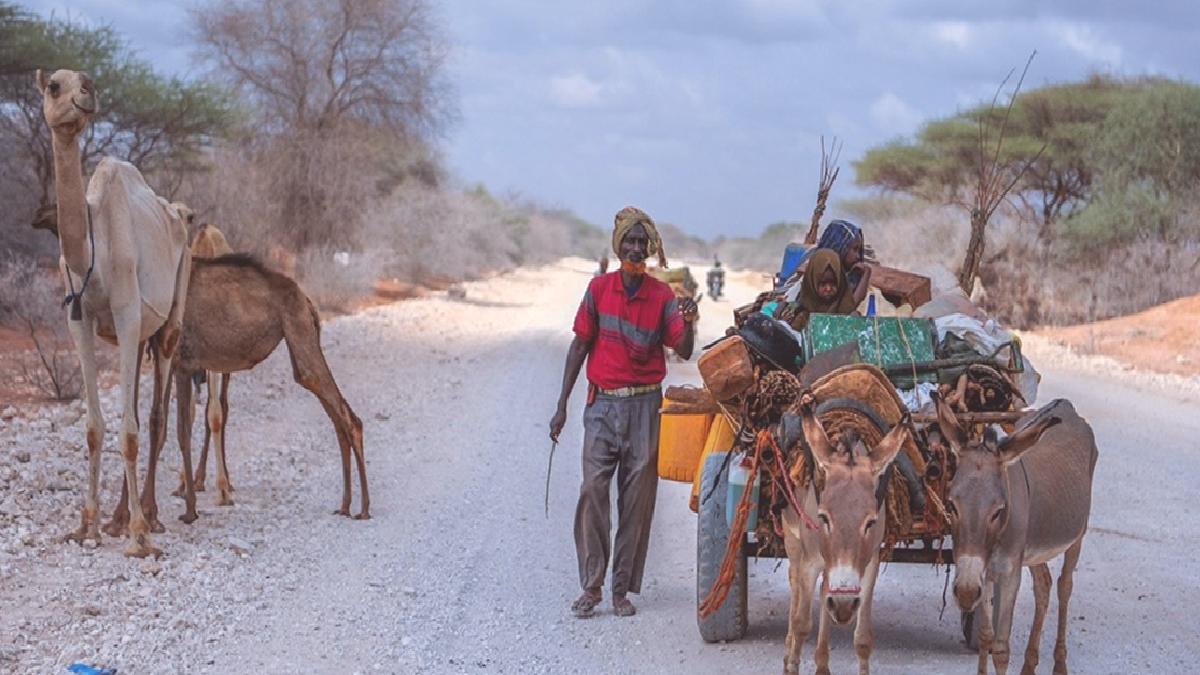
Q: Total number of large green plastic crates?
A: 1